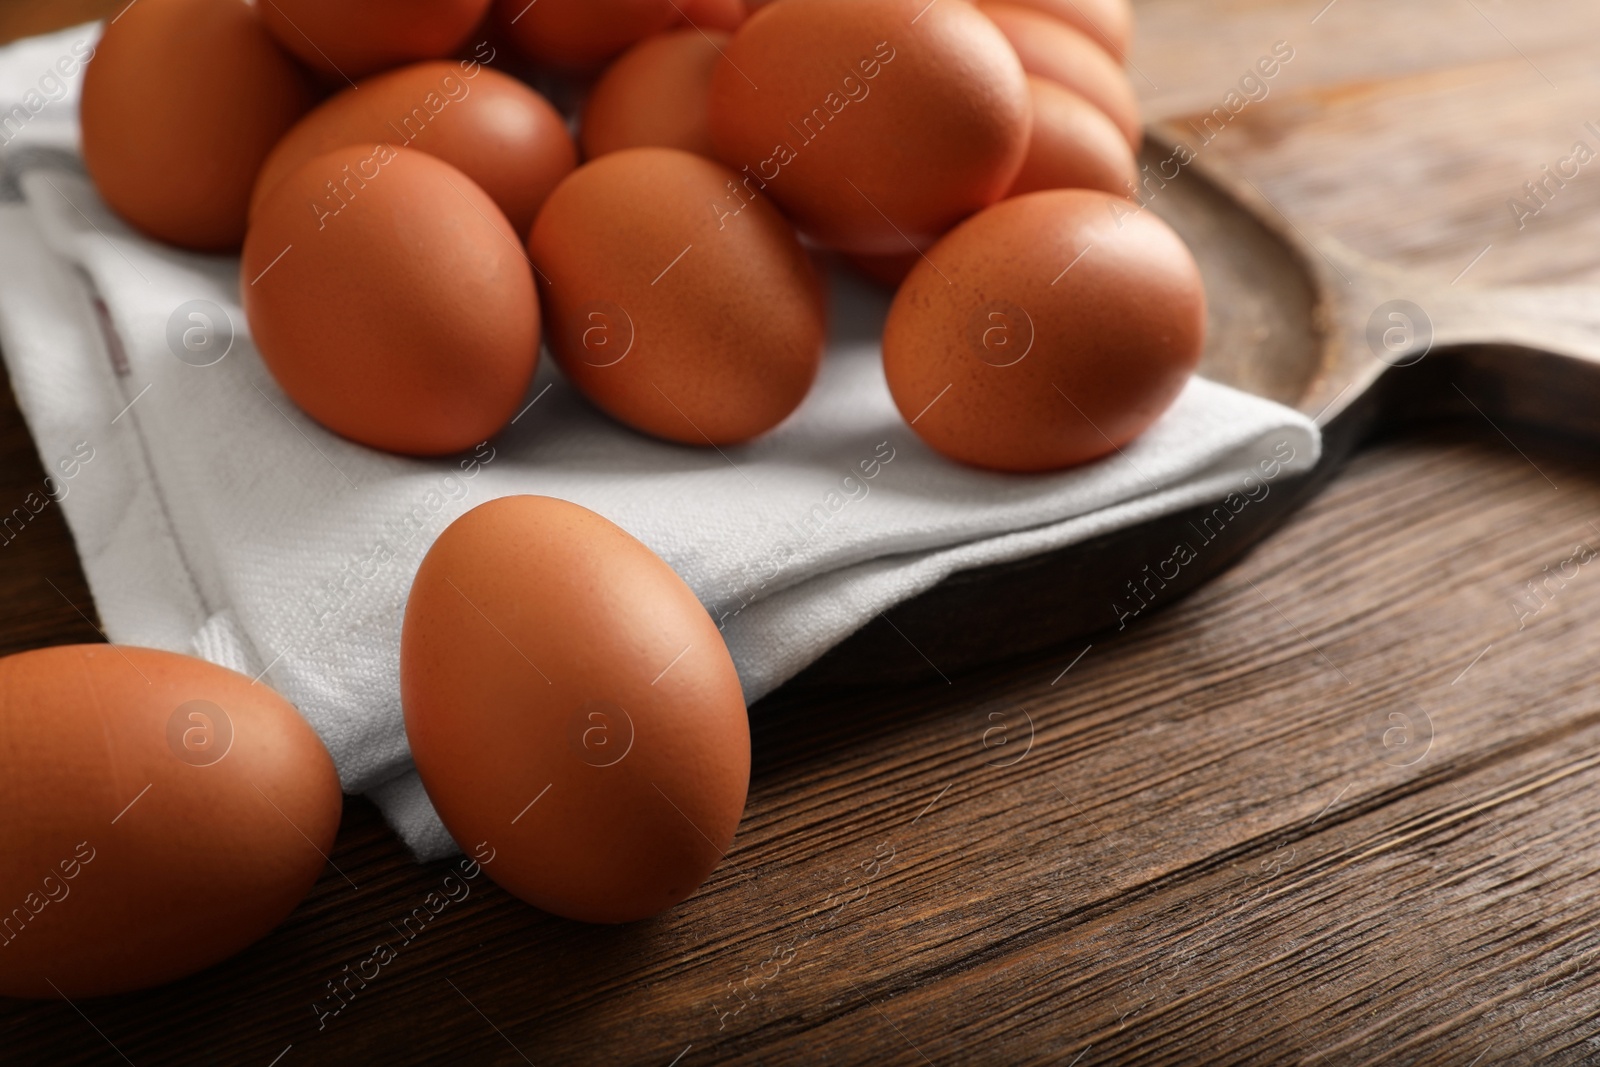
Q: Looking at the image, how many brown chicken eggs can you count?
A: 15